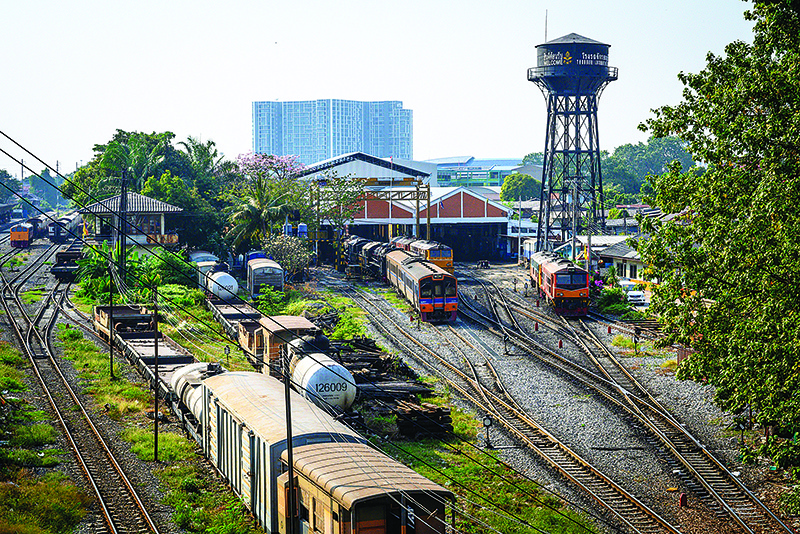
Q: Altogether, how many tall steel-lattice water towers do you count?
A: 1